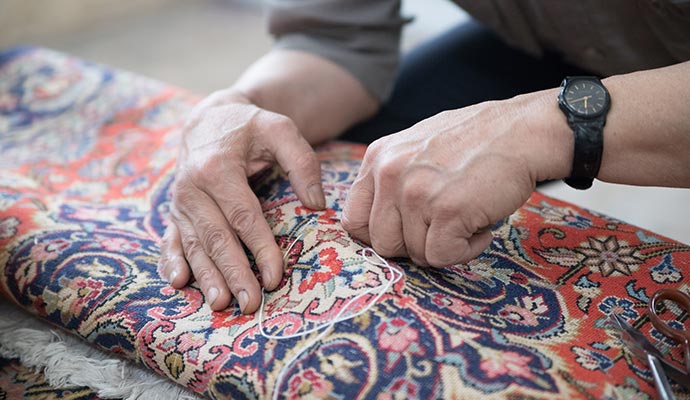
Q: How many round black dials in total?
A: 1